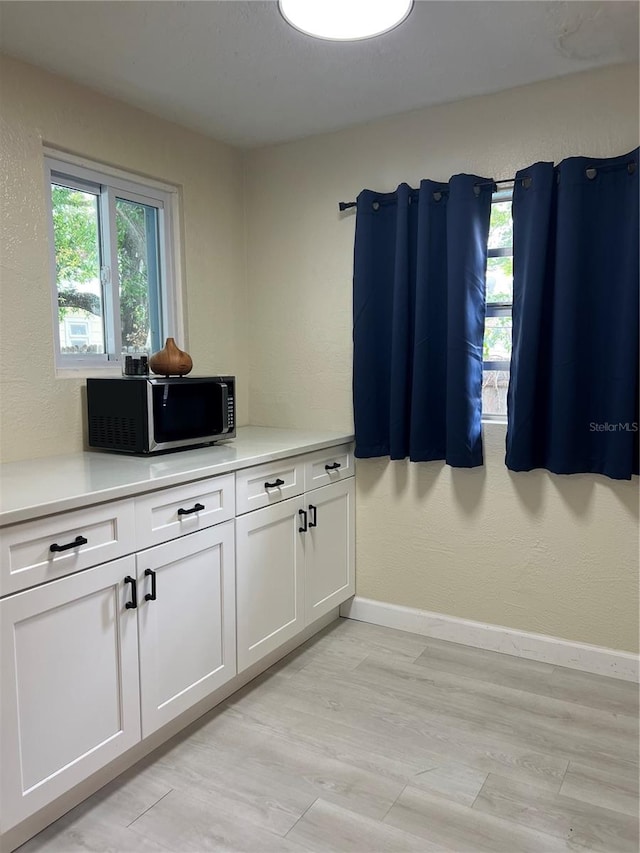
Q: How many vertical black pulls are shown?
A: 4